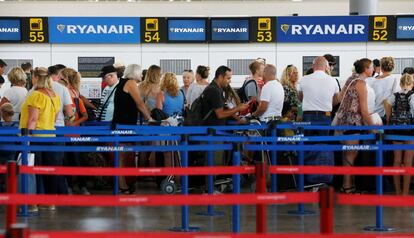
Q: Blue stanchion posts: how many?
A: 8